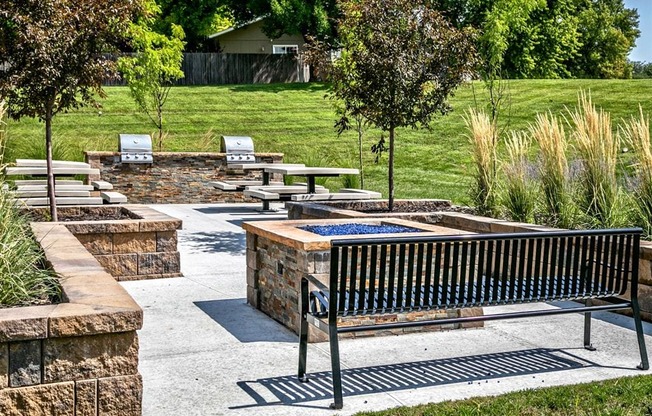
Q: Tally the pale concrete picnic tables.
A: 4